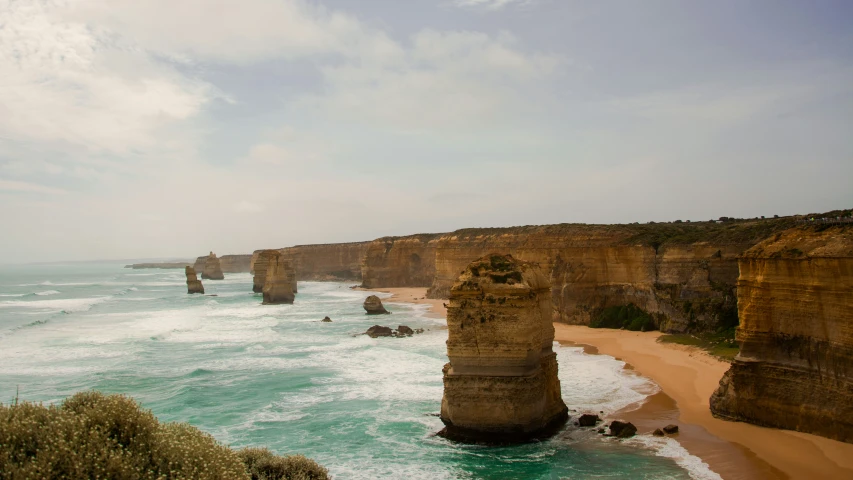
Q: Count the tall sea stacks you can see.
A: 5